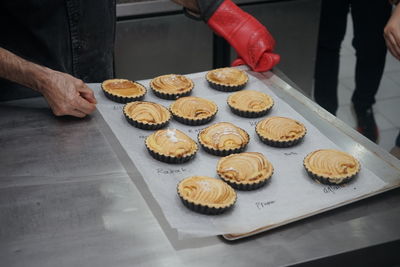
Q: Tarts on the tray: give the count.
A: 12